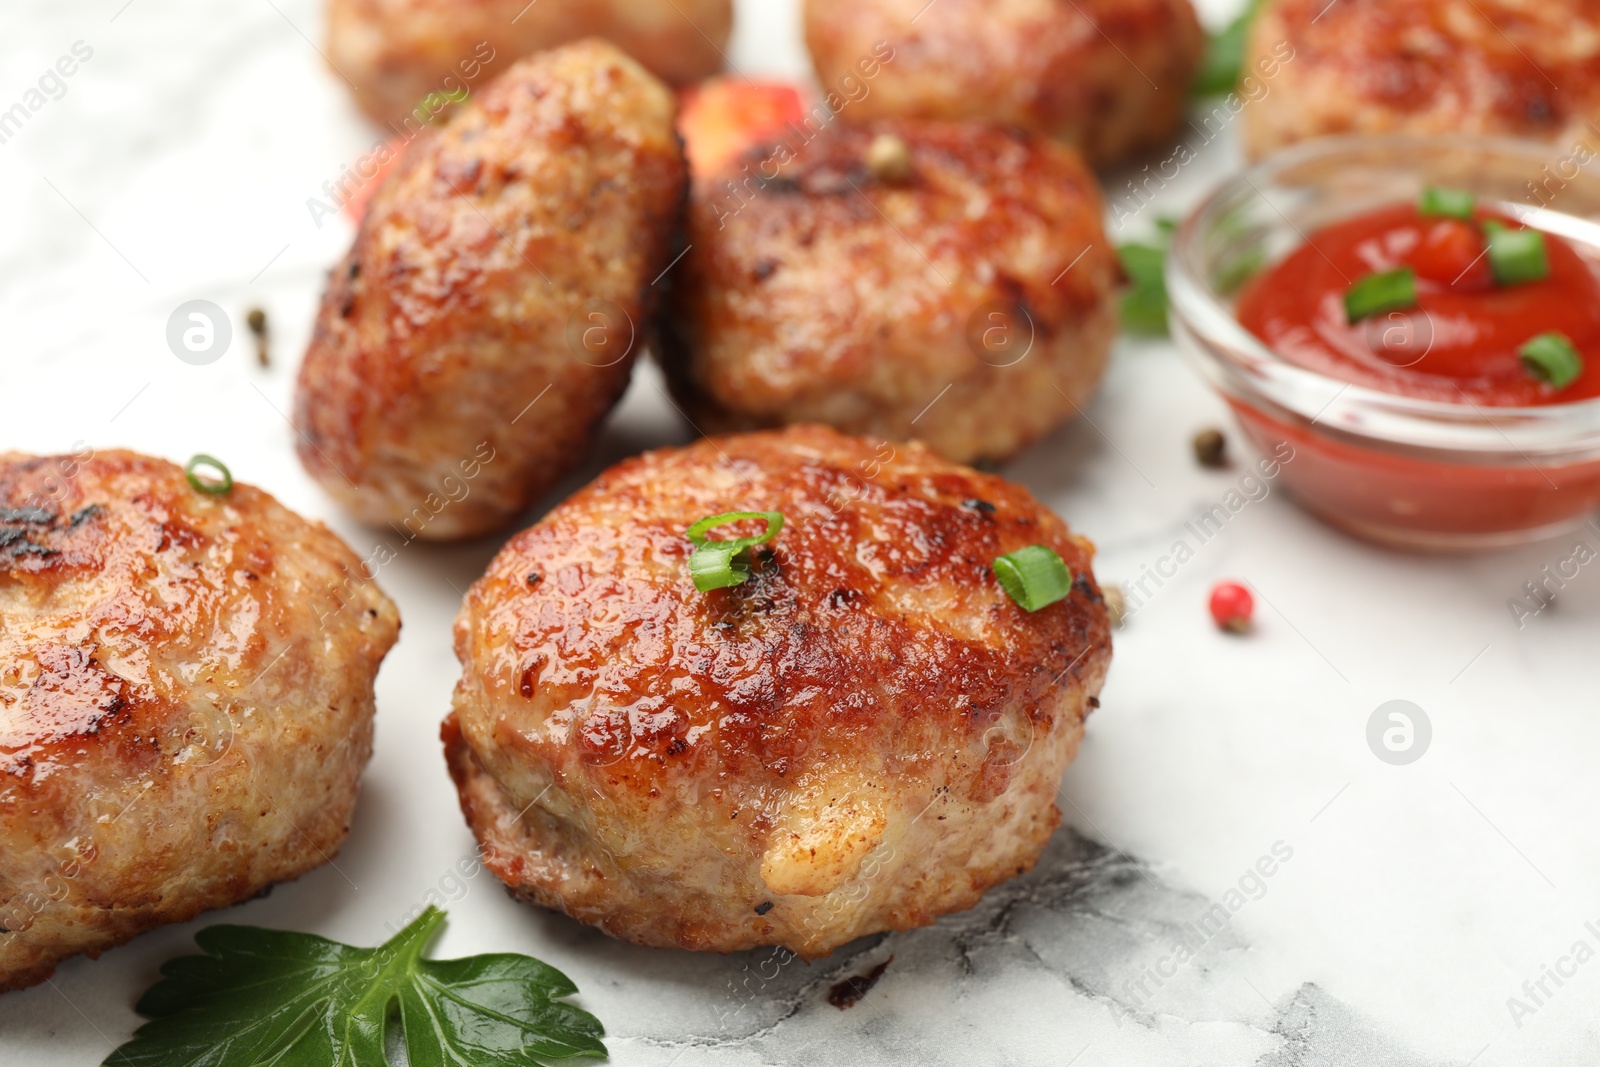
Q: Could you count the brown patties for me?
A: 7